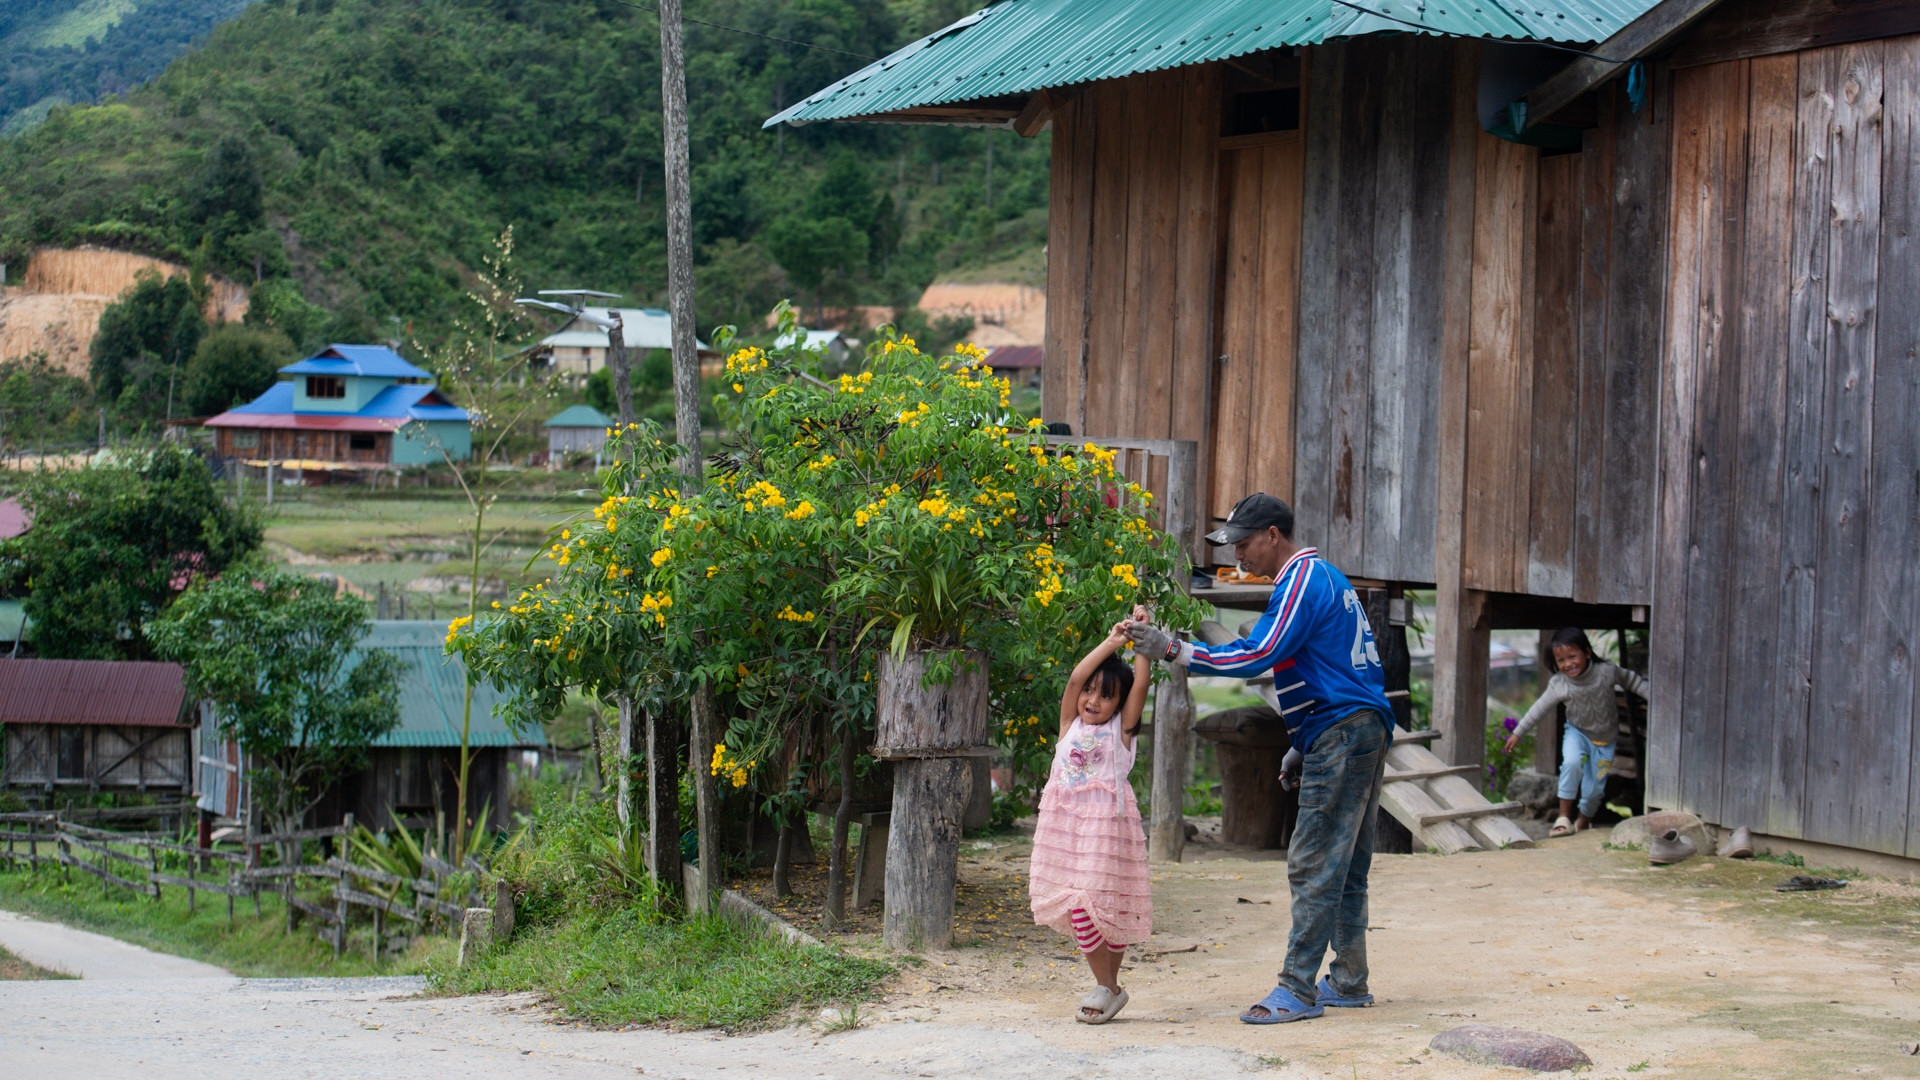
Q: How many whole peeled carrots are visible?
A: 0